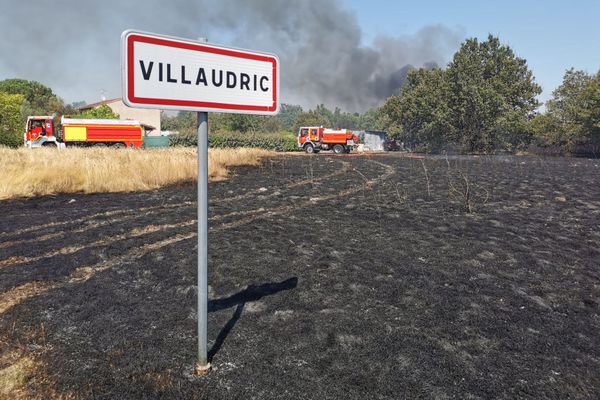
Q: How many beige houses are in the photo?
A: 1